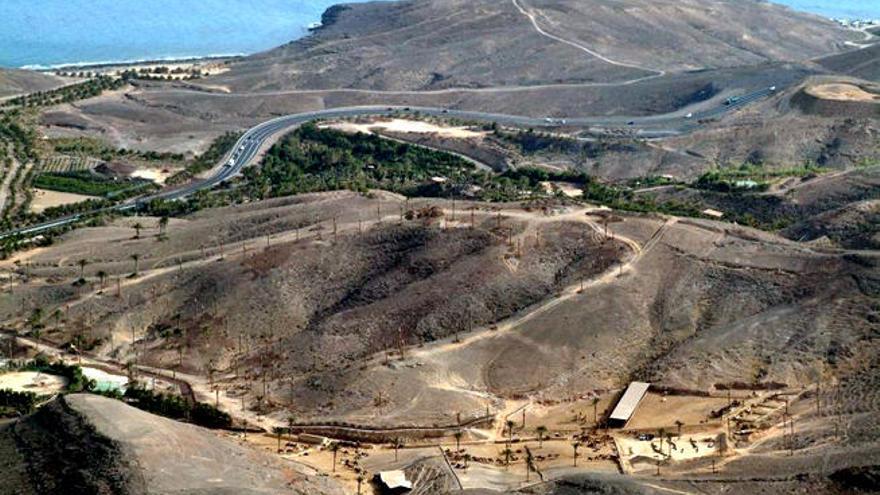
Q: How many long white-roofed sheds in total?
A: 1